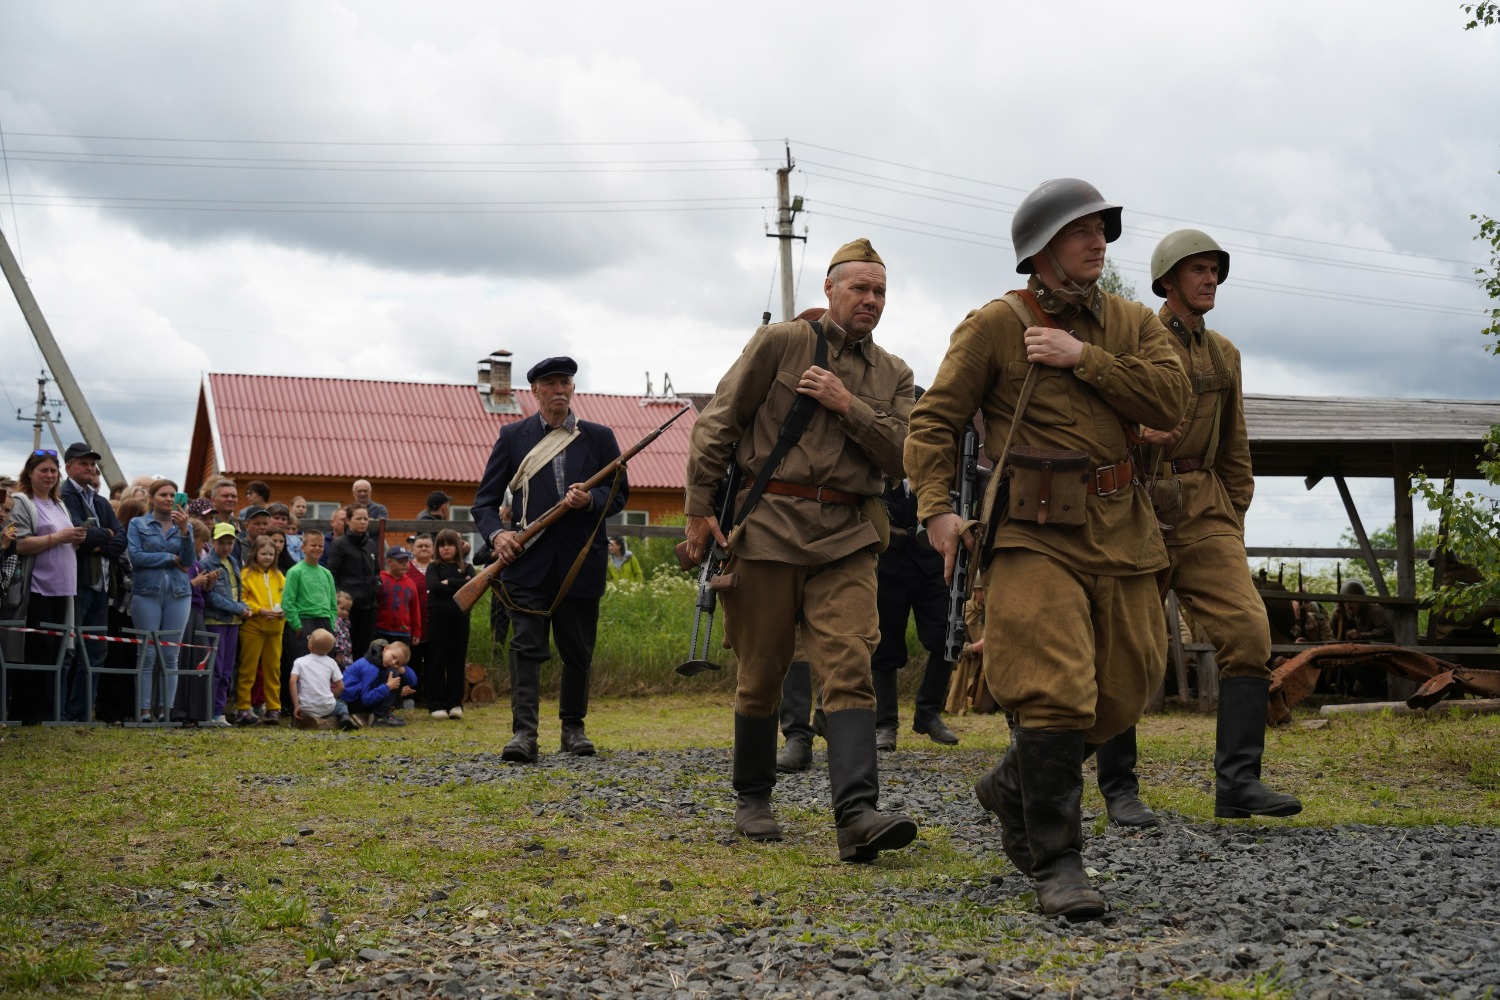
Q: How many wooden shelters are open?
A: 1